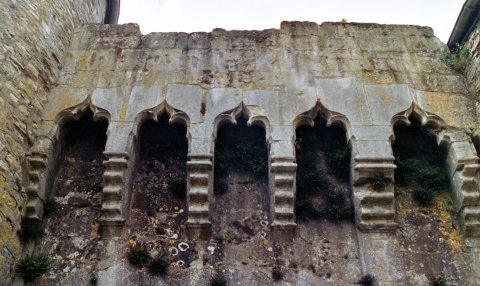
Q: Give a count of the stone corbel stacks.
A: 6